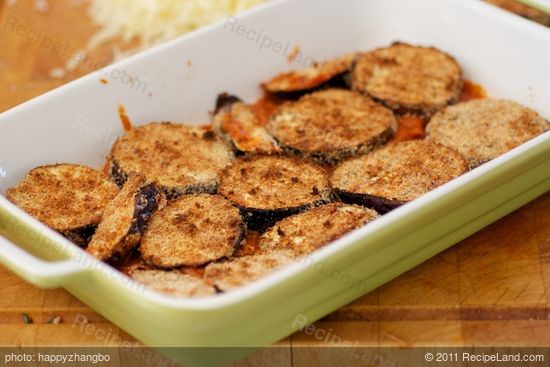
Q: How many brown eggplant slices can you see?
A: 14